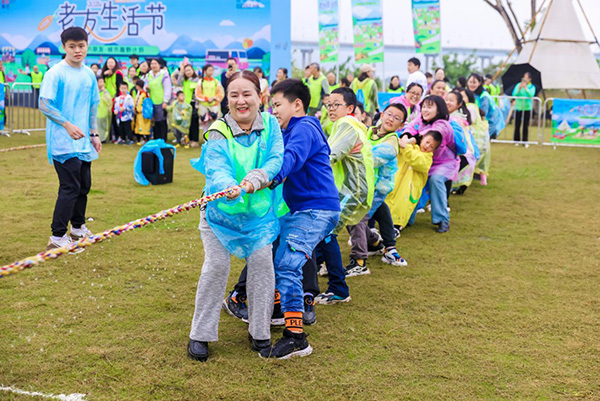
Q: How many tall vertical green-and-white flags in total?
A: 3